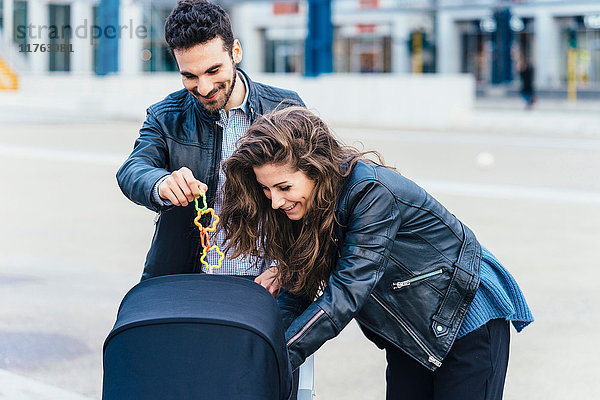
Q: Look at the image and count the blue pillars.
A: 3